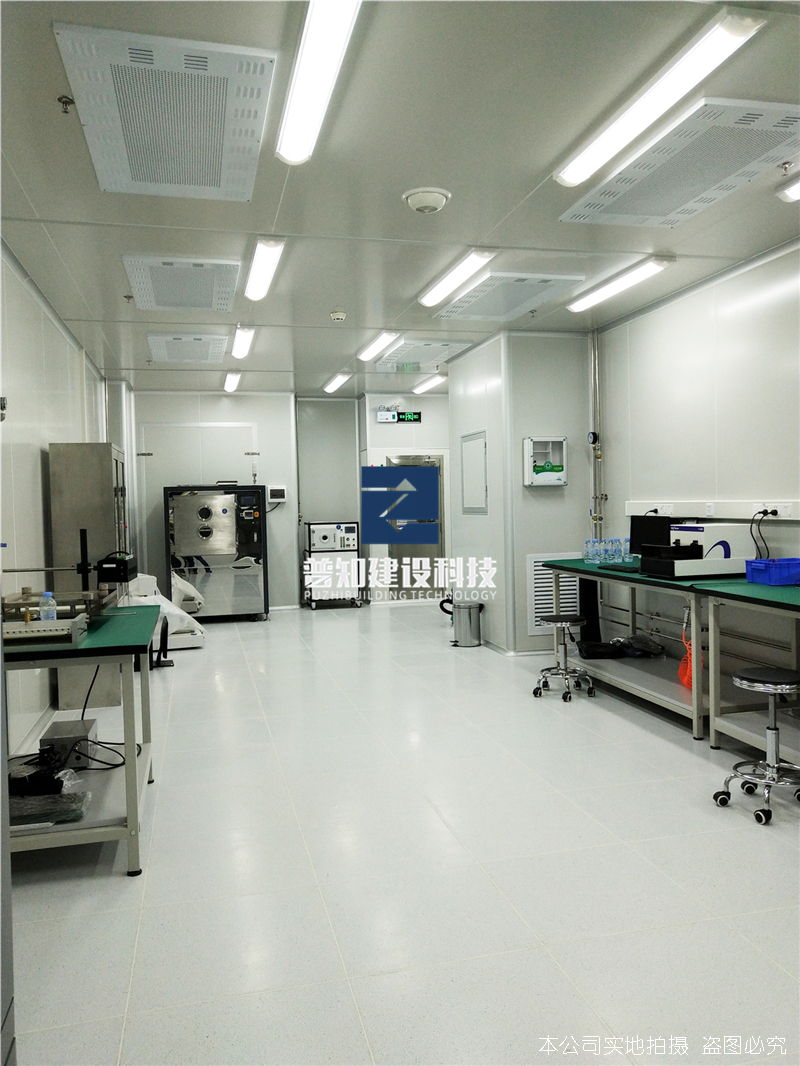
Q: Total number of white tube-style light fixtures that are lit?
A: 11